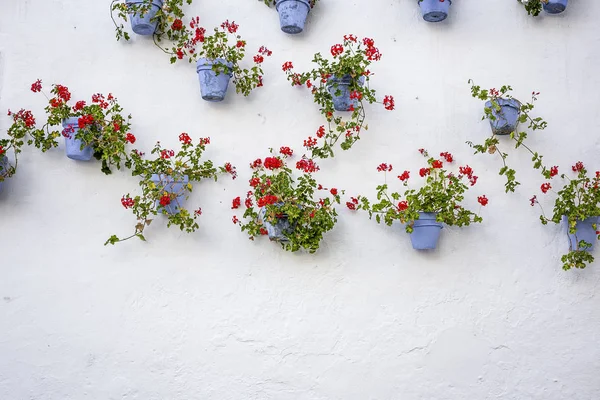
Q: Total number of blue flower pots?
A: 13